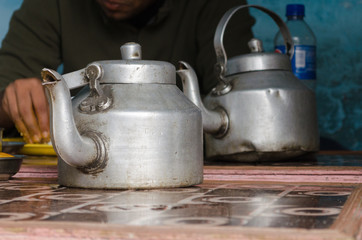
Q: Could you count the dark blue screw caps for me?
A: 1